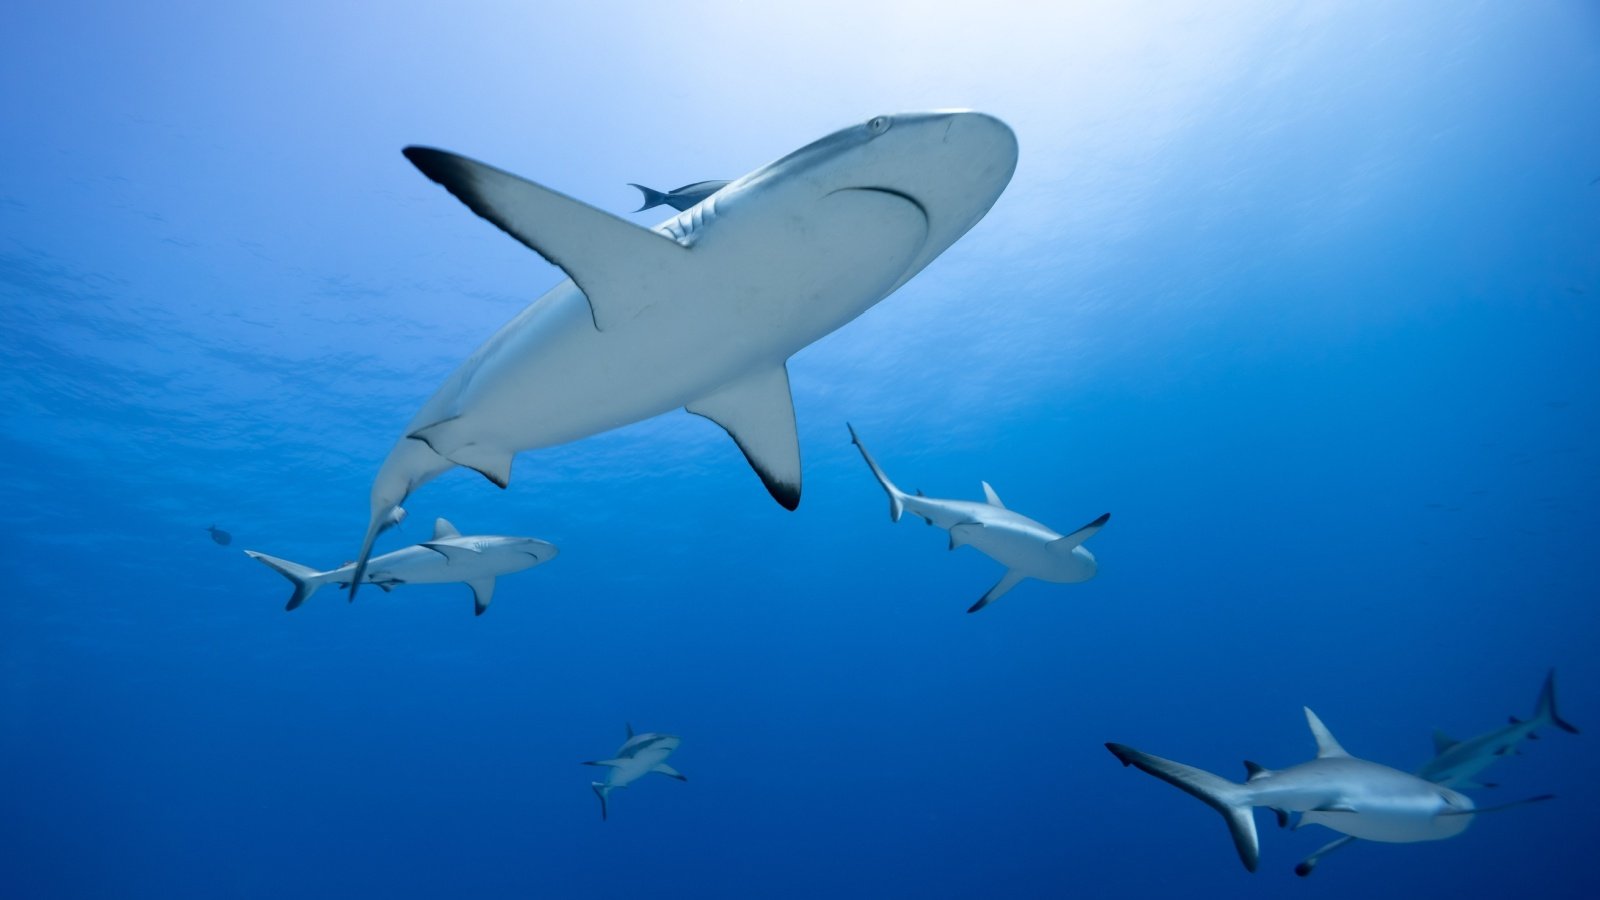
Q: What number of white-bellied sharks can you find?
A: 6